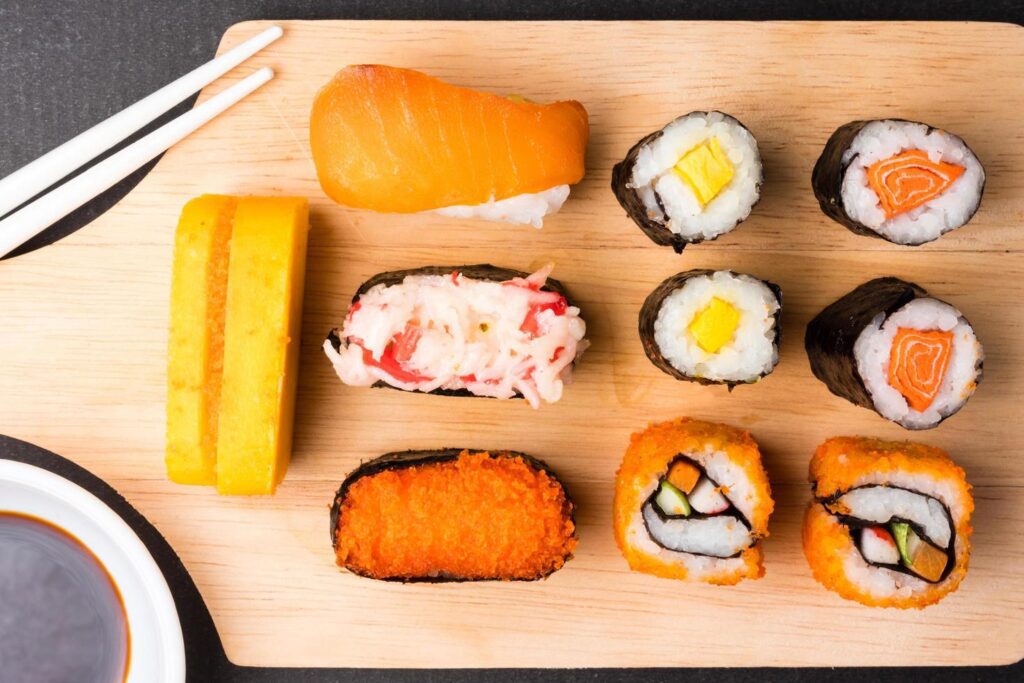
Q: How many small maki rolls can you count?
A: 4